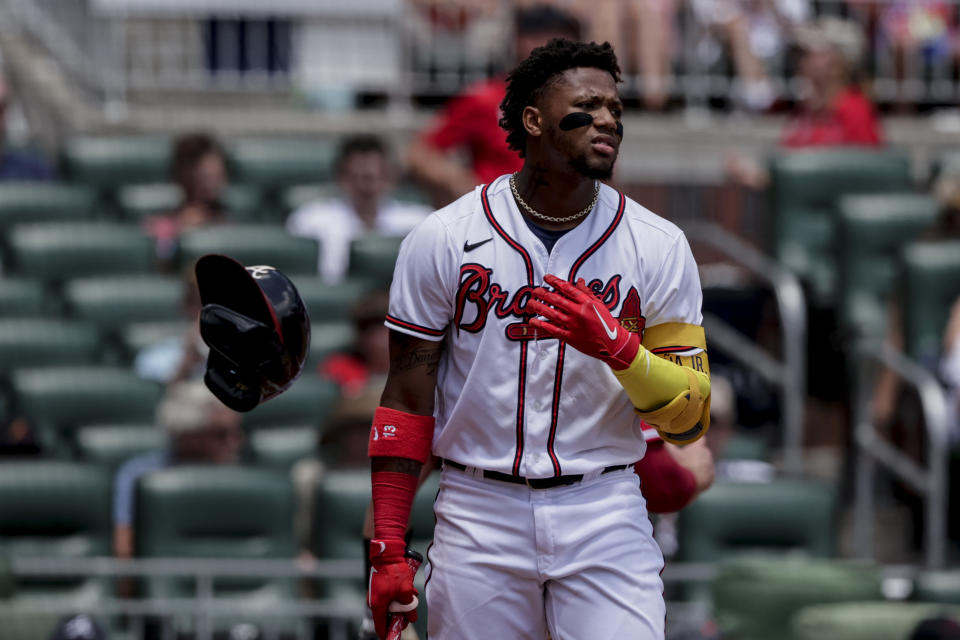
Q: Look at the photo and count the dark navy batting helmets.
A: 1